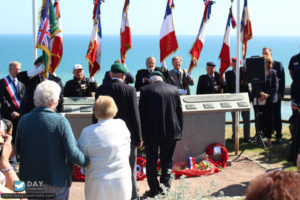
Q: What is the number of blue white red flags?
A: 7